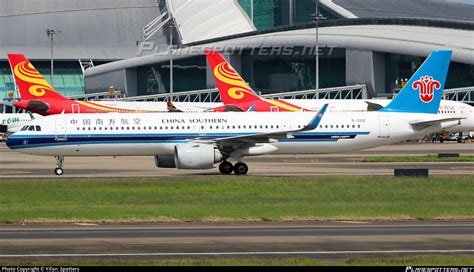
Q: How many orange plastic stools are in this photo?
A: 0